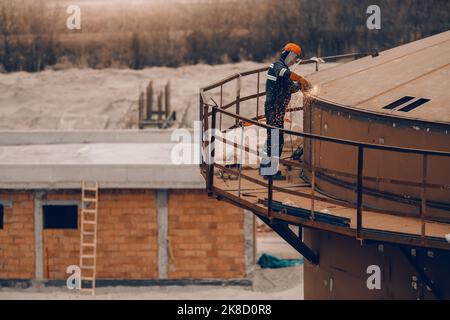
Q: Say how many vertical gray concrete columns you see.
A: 3